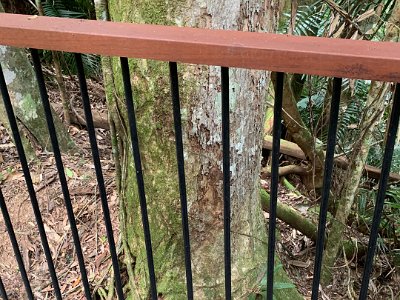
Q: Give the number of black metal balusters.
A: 11